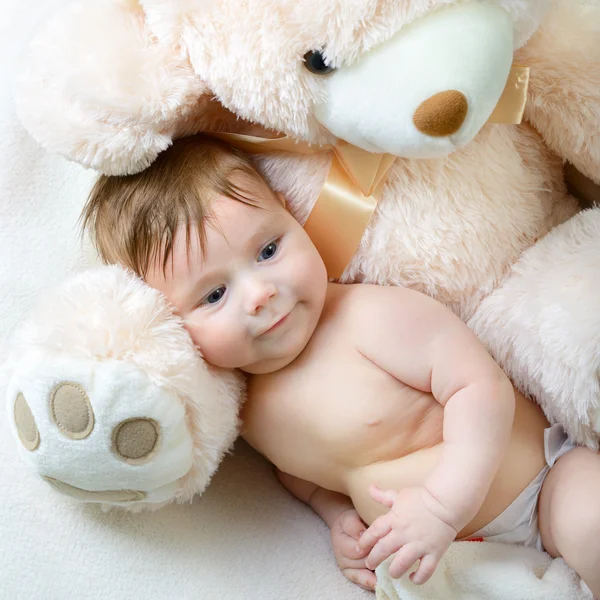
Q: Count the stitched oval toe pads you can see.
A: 3